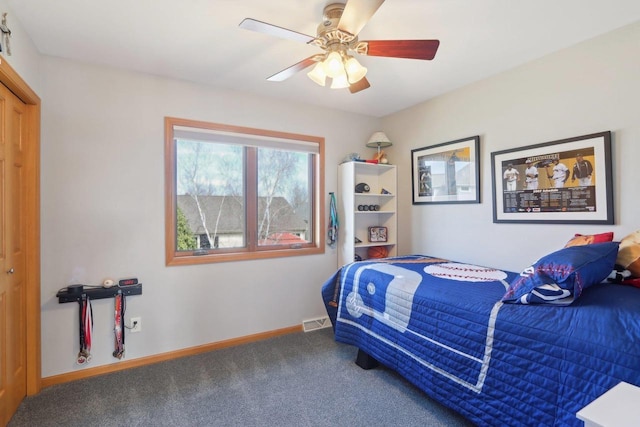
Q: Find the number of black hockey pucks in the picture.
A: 4